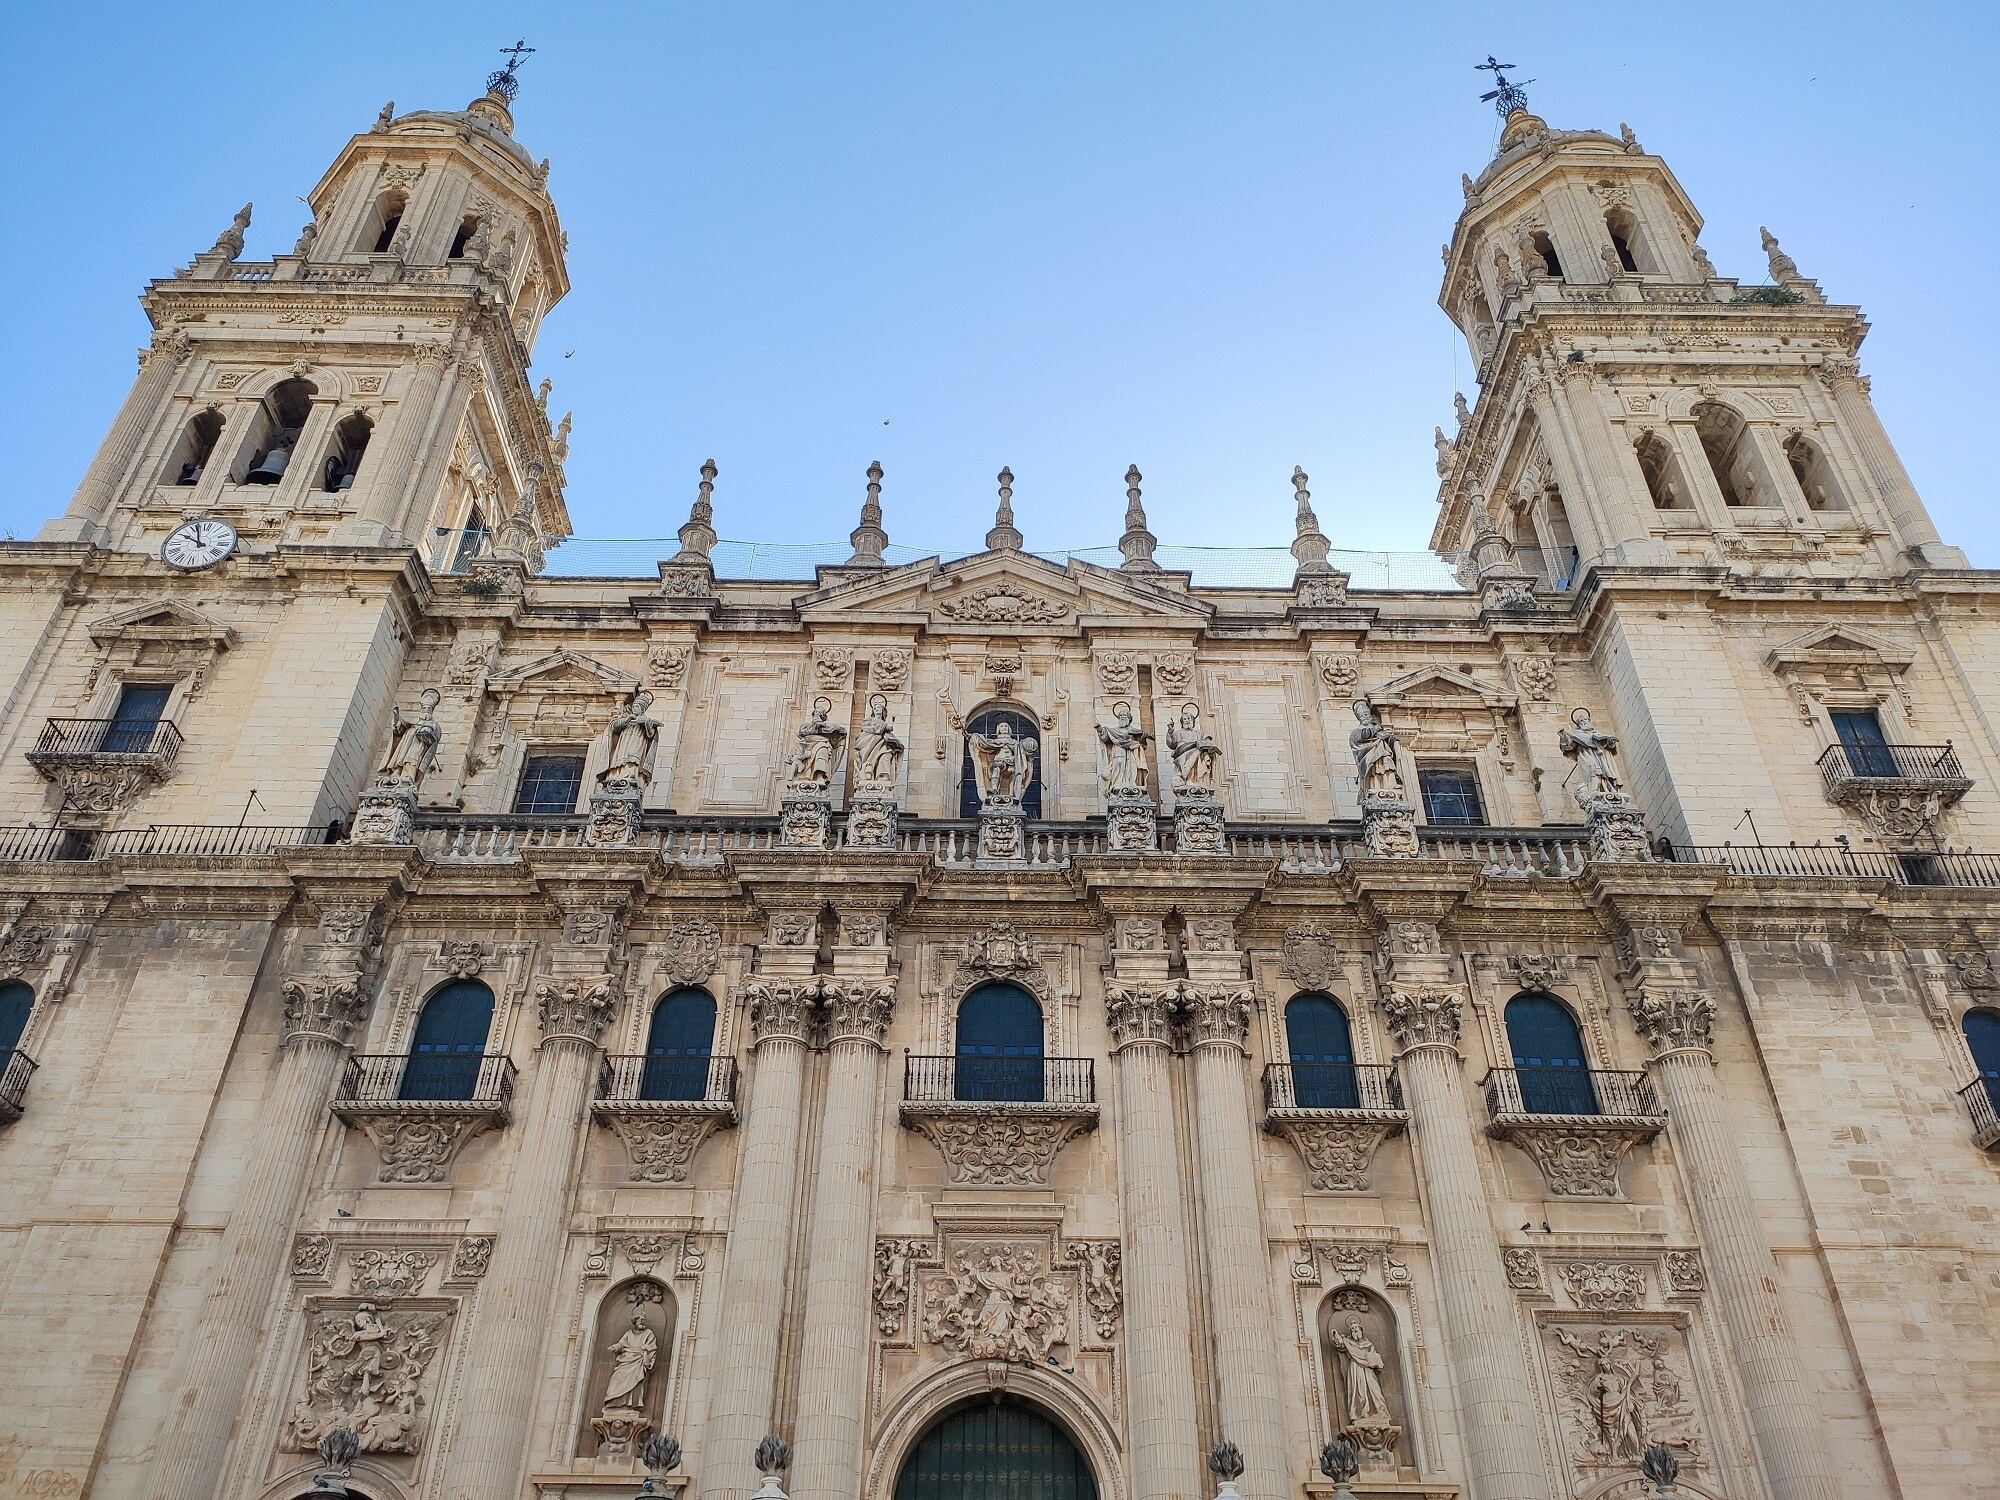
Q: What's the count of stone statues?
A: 11